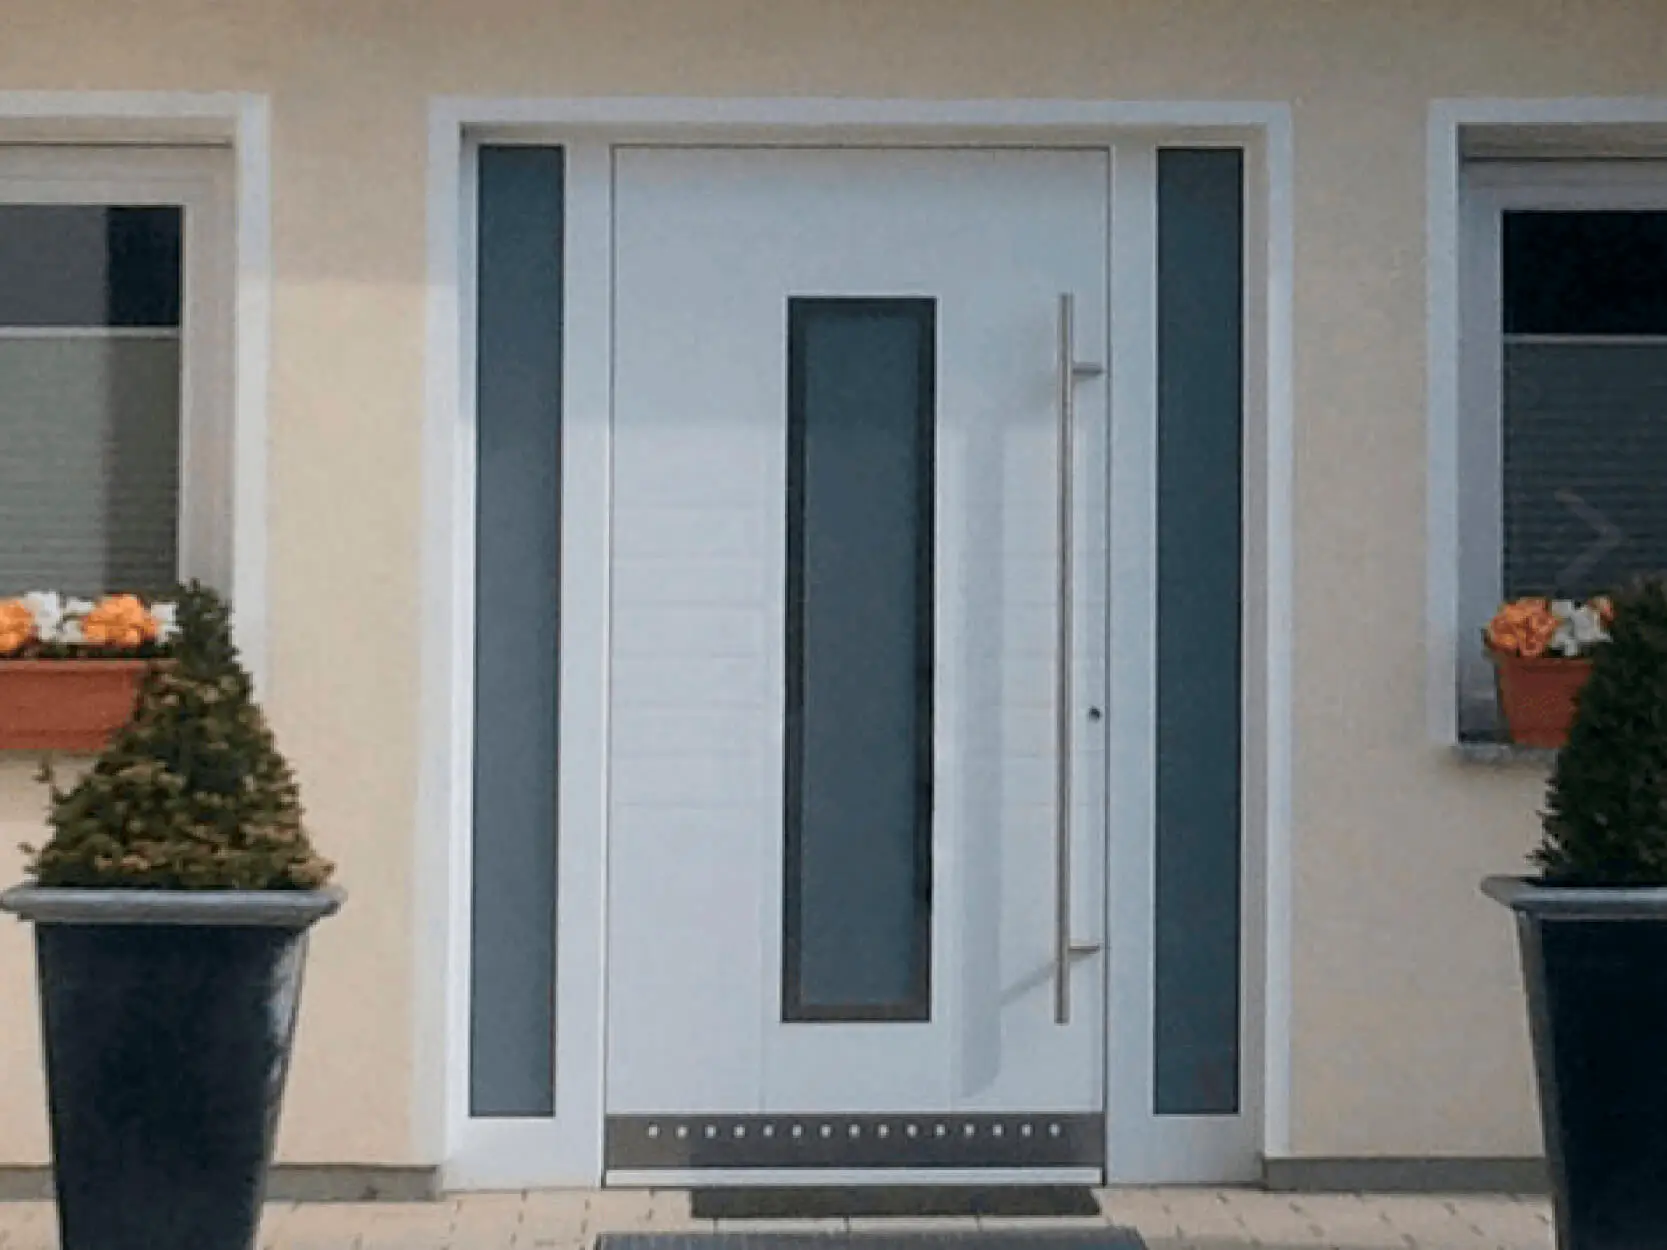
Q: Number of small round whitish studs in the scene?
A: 15